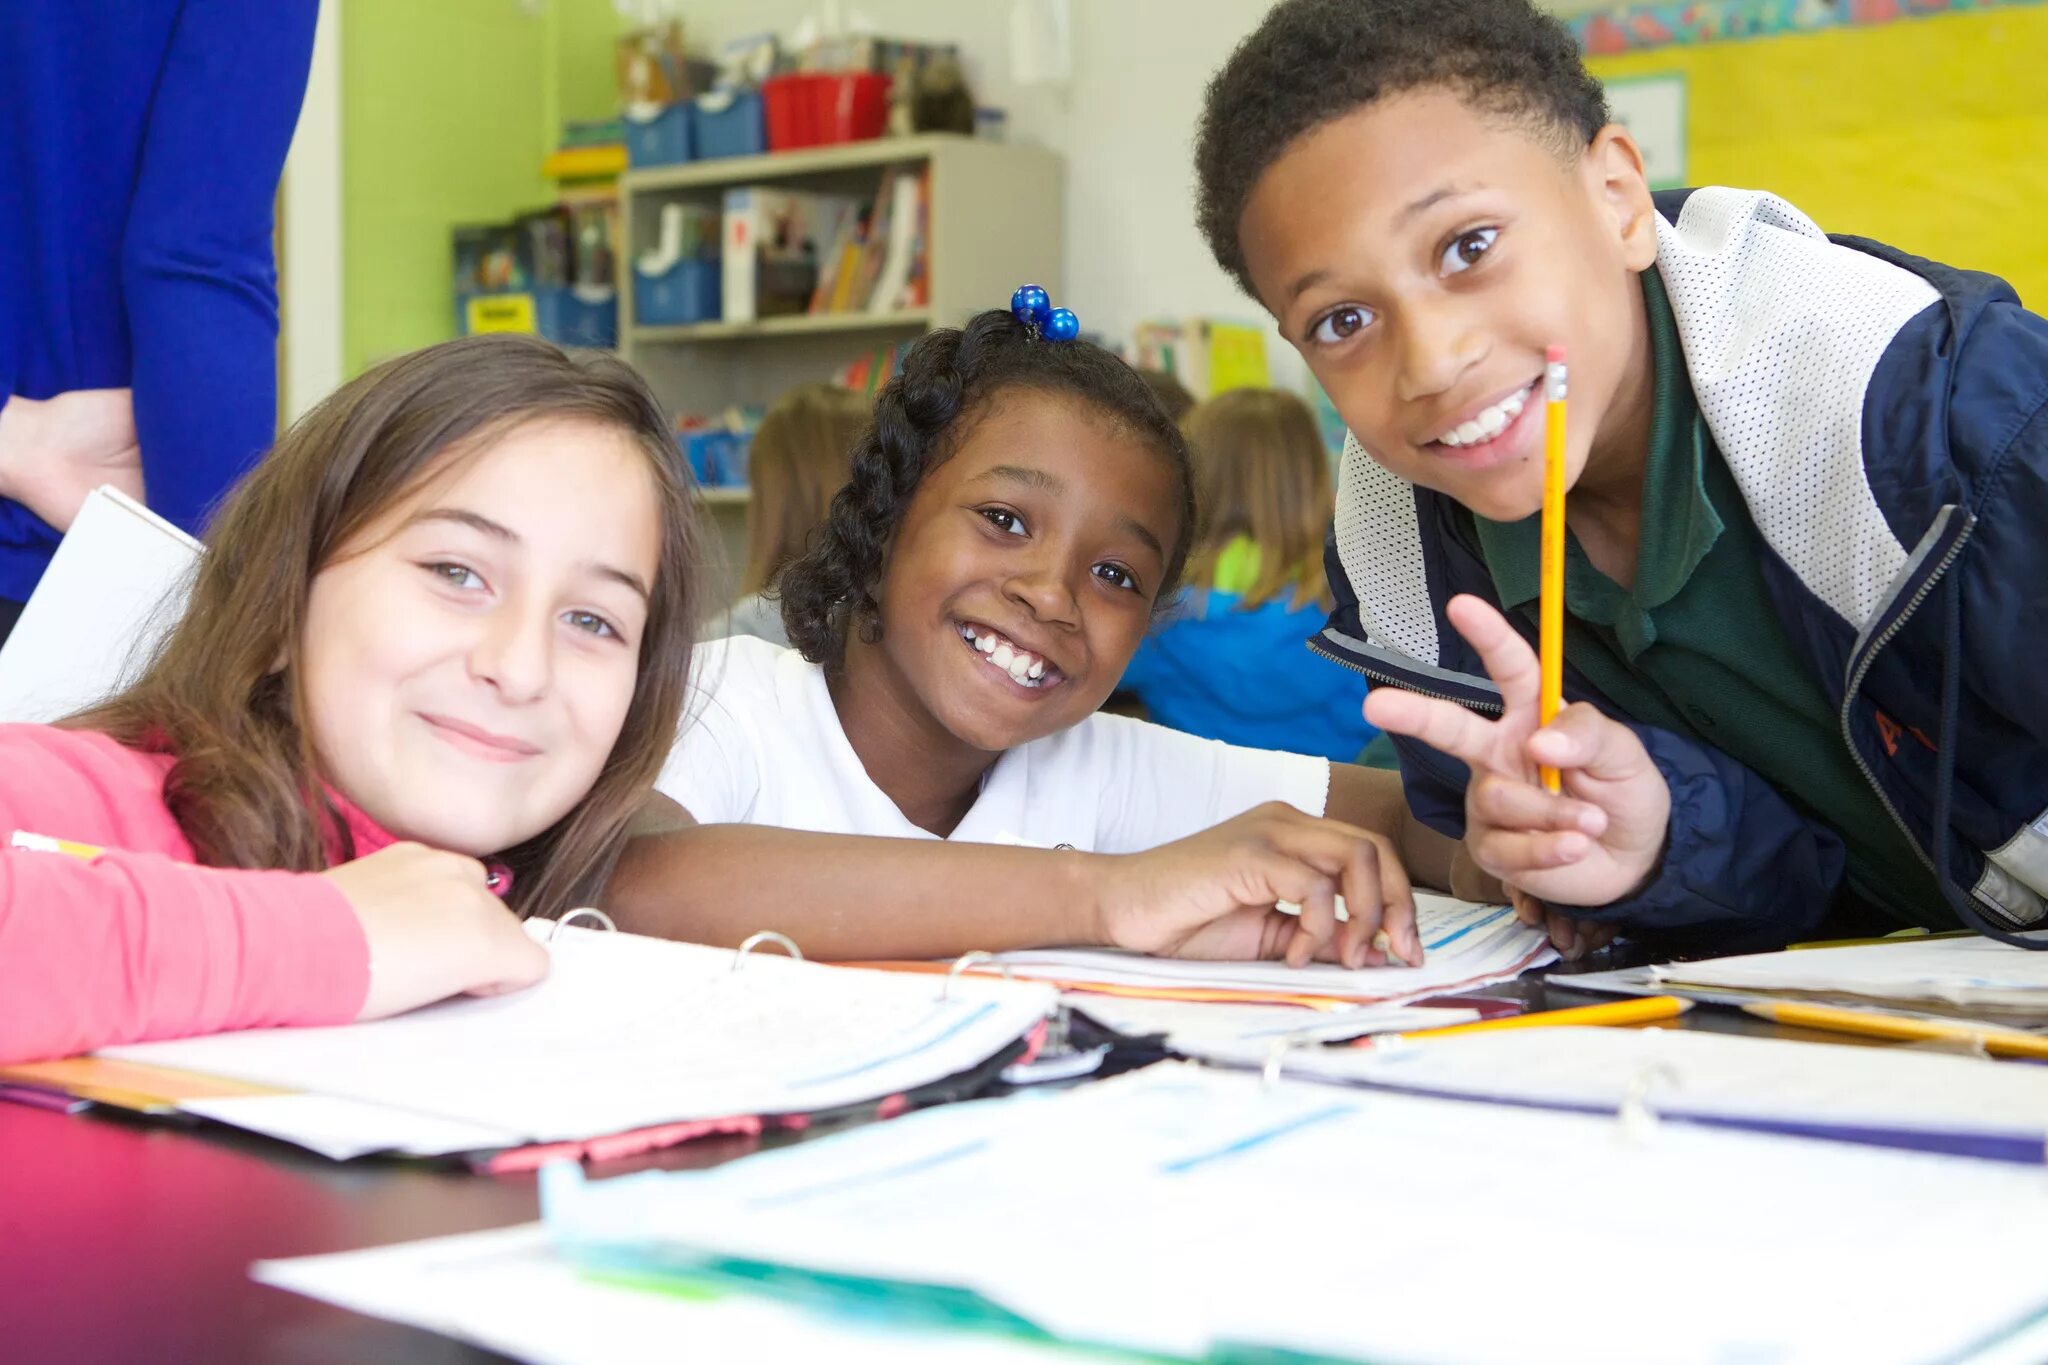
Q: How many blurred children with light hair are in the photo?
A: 2